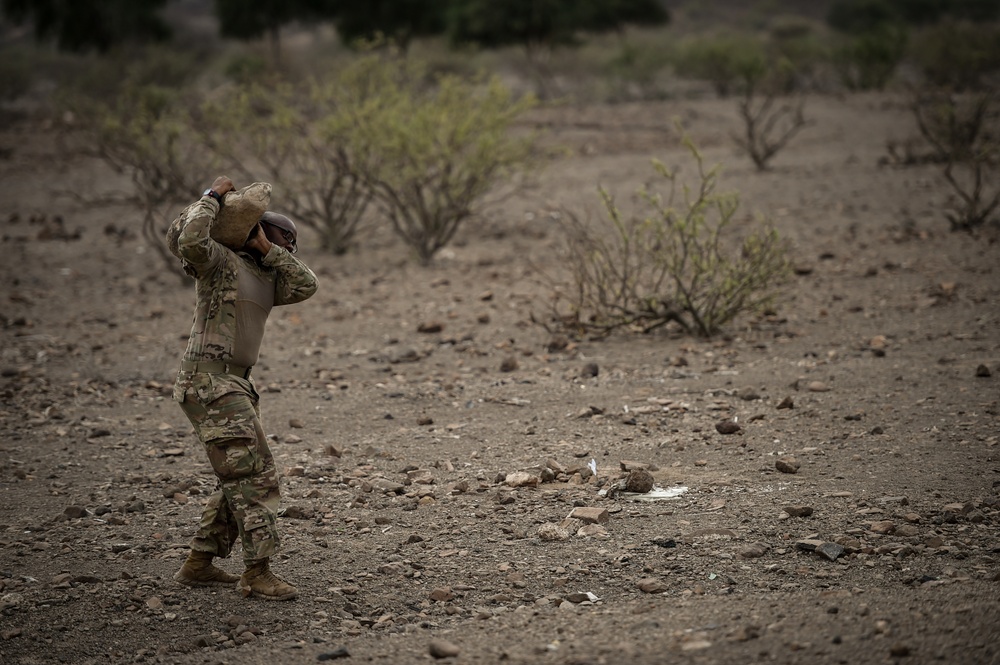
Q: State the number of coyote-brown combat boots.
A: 2